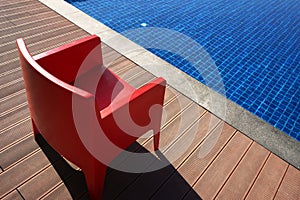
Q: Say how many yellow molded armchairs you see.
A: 0